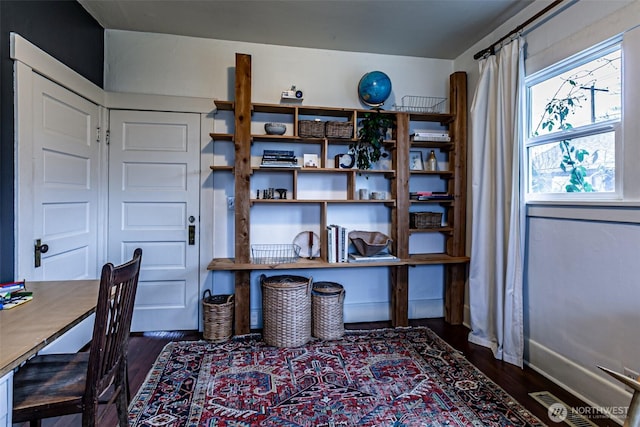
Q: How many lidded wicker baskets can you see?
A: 2